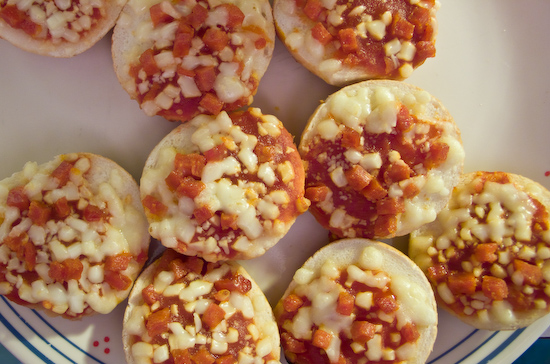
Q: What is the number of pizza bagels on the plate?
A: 9